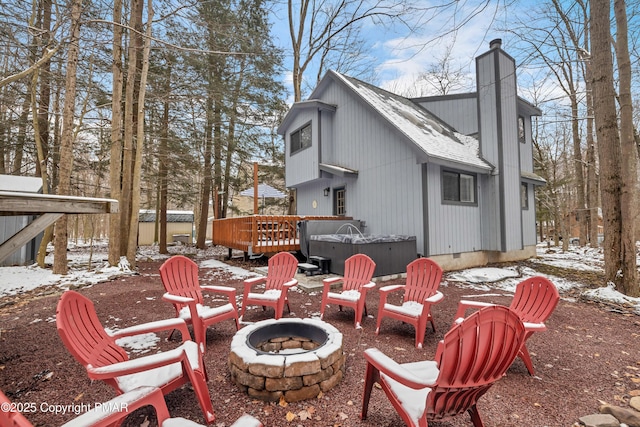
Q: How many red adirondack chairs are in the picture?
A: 8